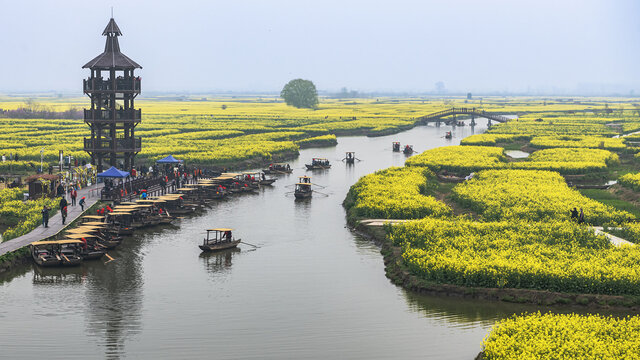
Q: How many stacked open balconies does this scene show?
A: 3